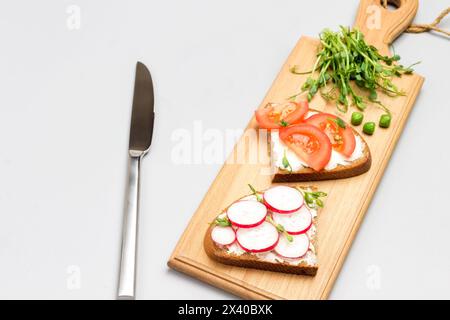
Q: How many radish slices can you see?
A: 6